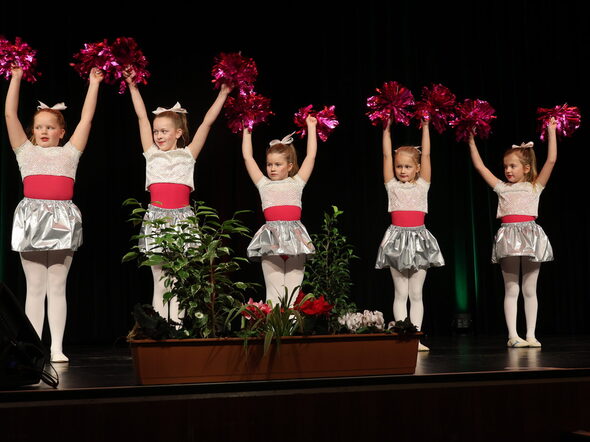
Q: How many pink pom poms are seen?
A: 10